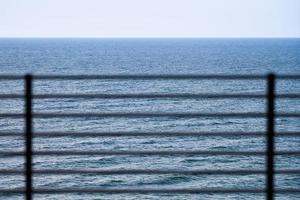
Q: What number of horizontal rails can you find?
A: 7